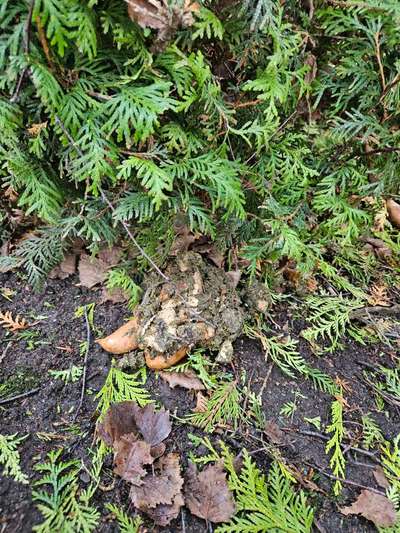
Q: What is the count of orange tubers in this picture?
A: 2